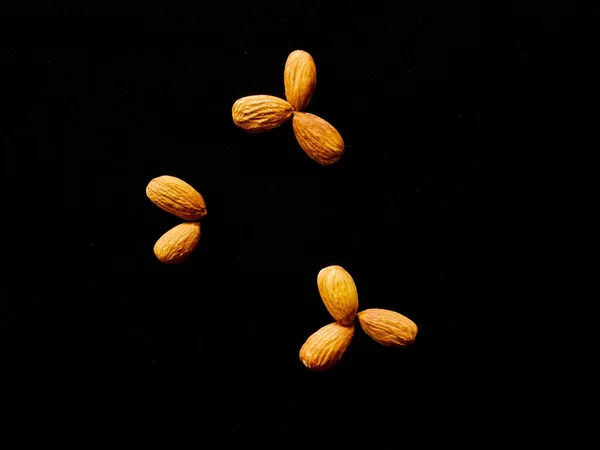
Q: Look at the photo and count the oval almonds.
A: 8